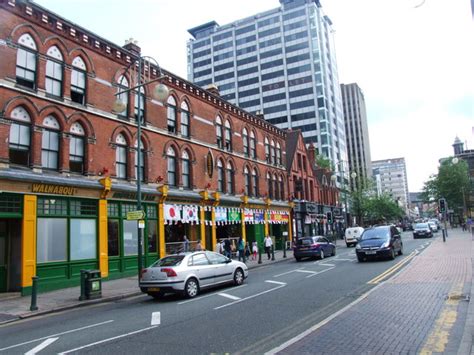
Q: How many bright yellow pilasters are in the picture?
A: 8